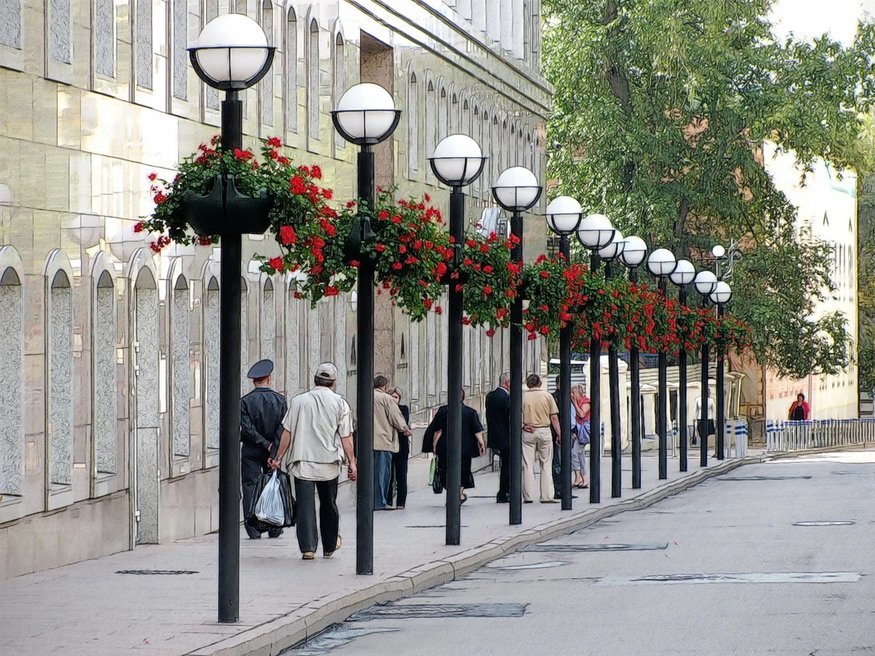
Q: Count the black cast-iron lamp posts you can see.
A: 12